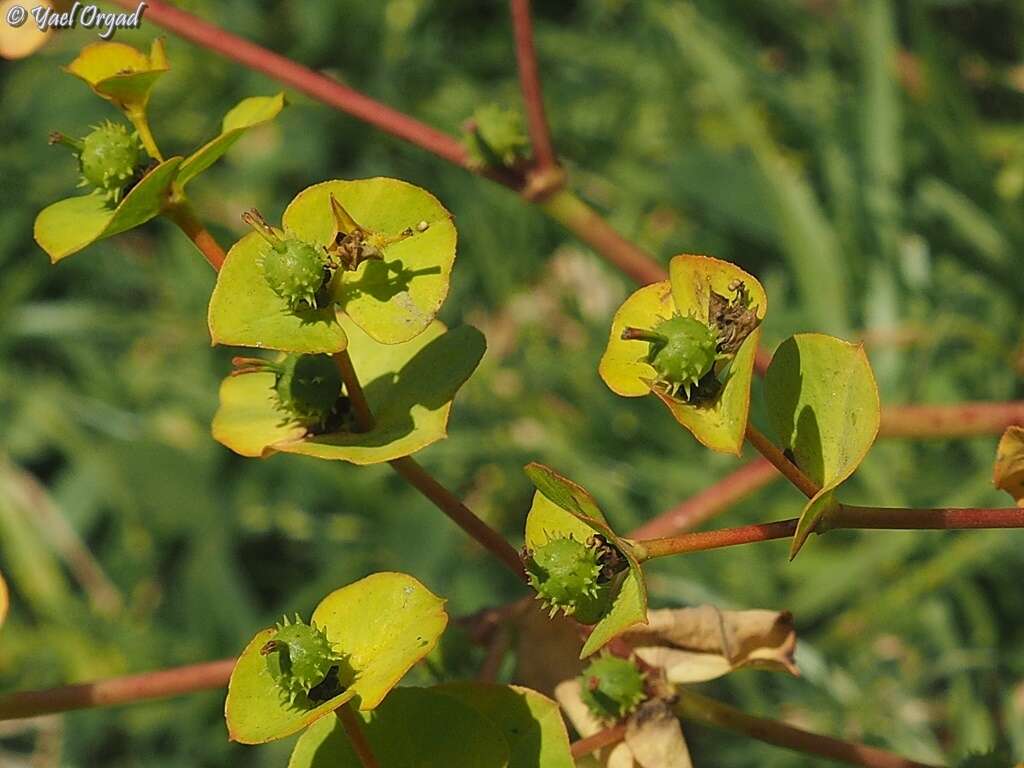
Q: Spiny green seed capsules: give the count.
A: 8